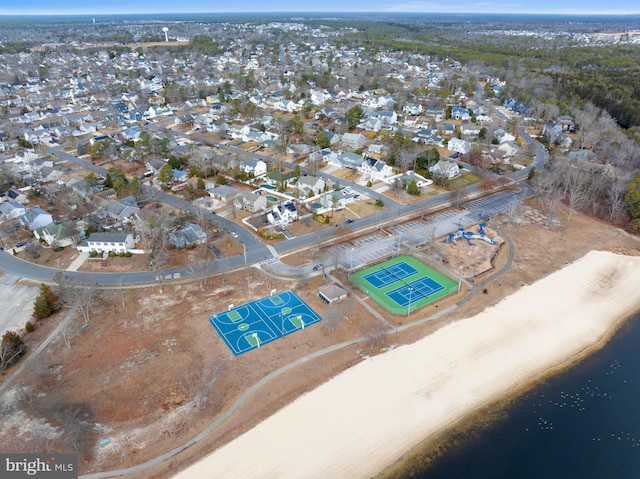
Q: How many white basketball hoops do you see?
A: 4